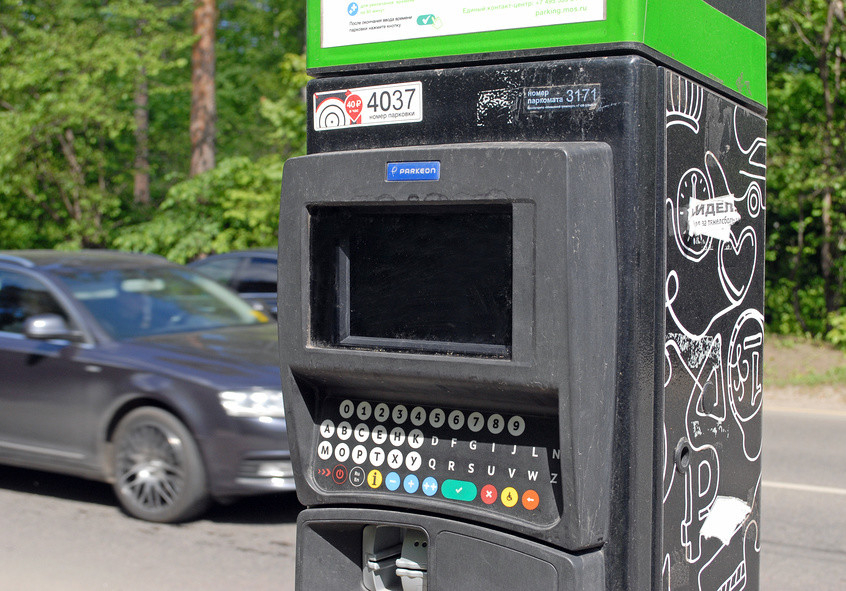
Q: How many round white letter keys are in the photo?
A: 12